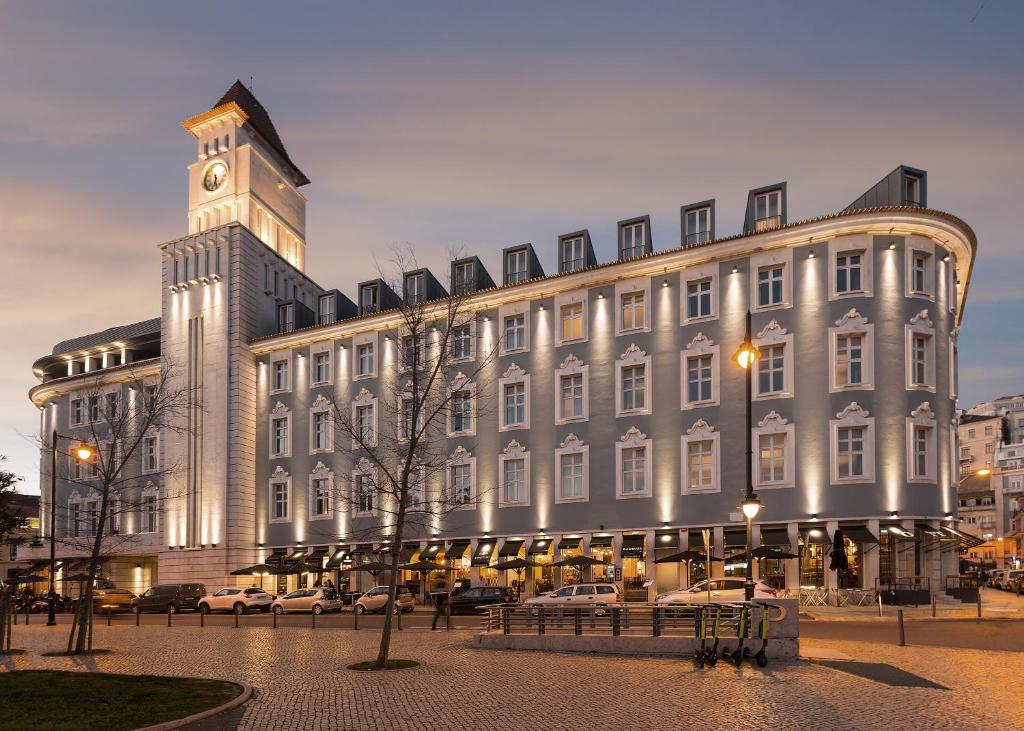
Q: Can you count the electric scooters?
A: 4